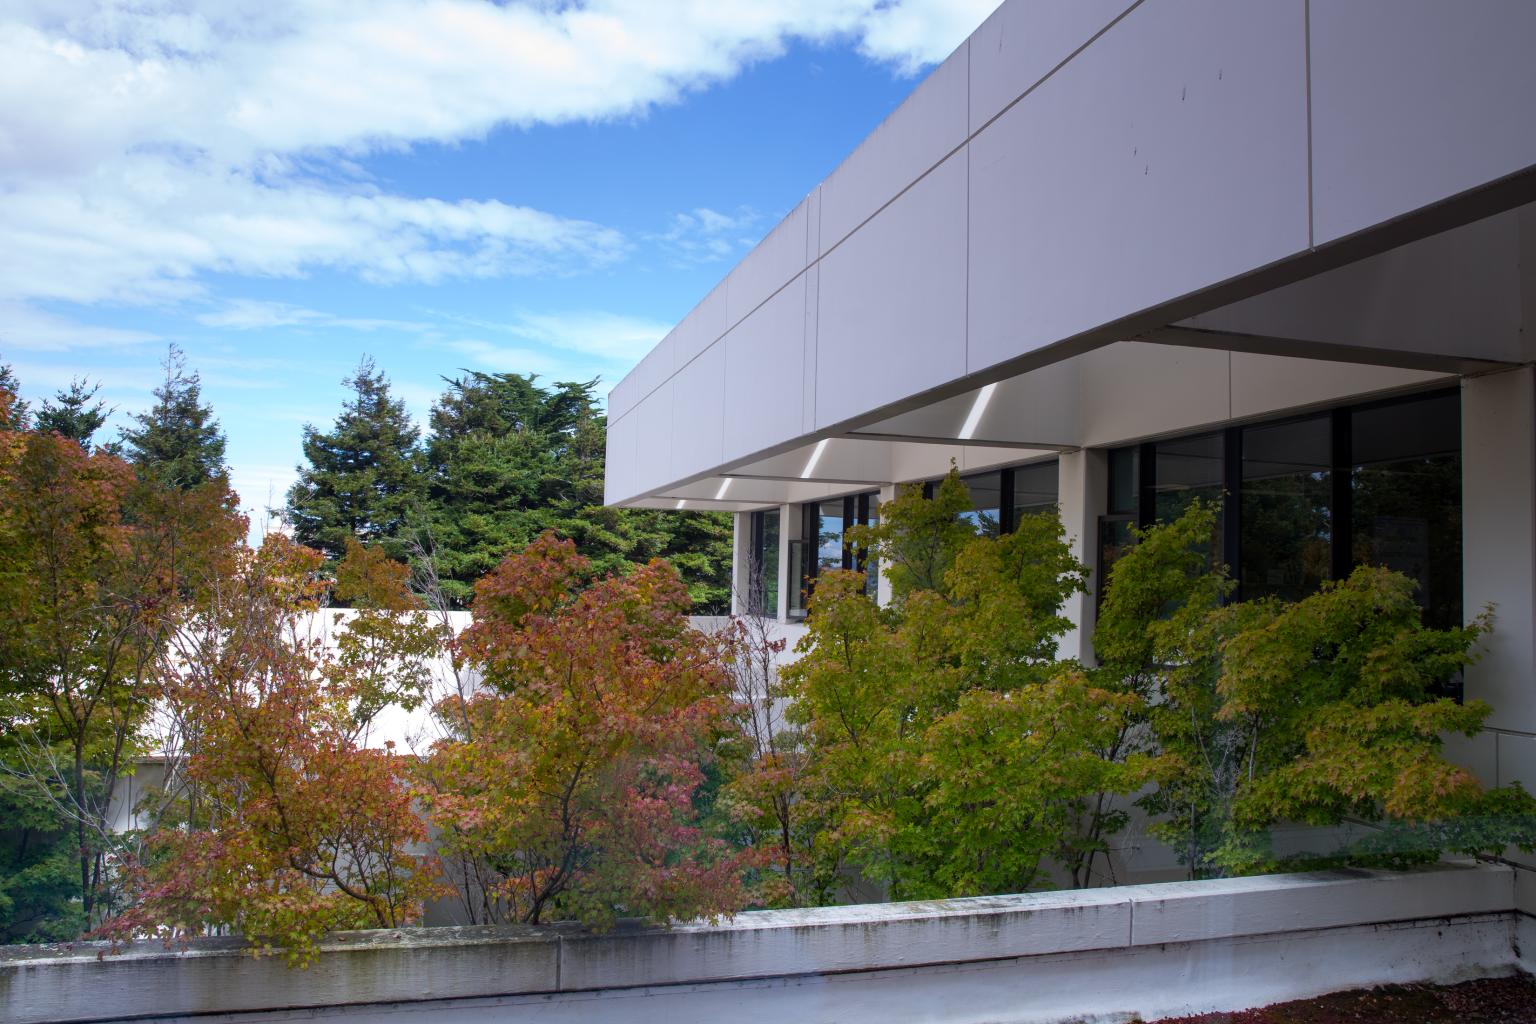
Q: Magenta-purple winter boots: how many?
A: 0